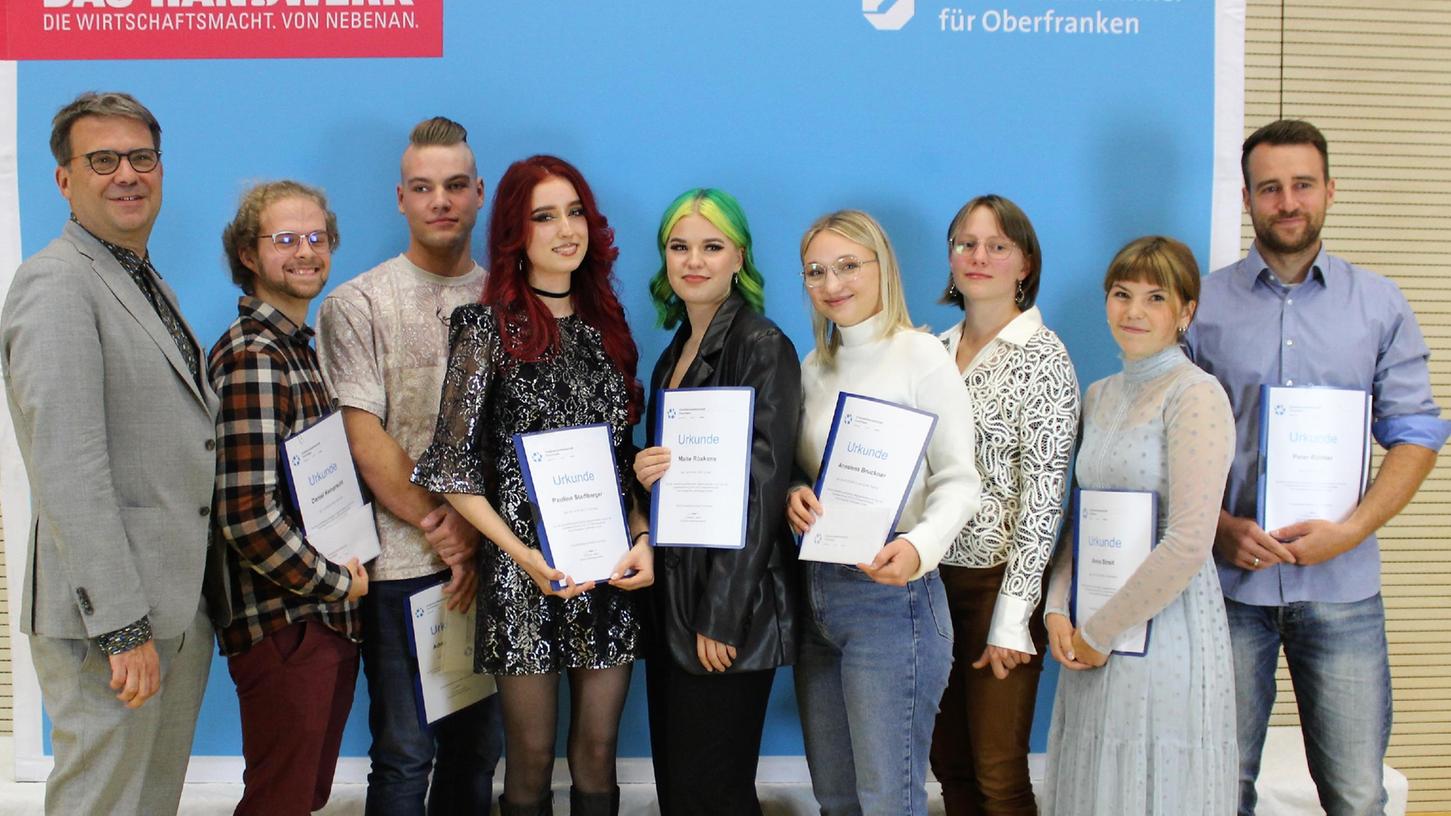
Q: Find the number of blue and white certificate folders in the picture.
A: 7